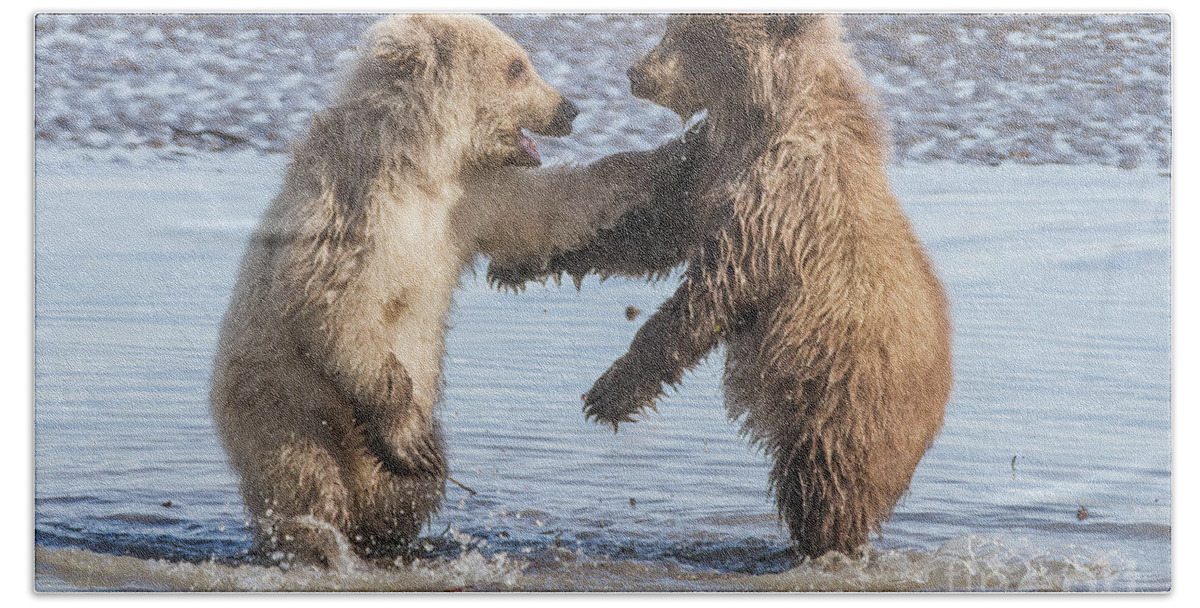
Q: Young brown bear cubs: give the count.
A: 2